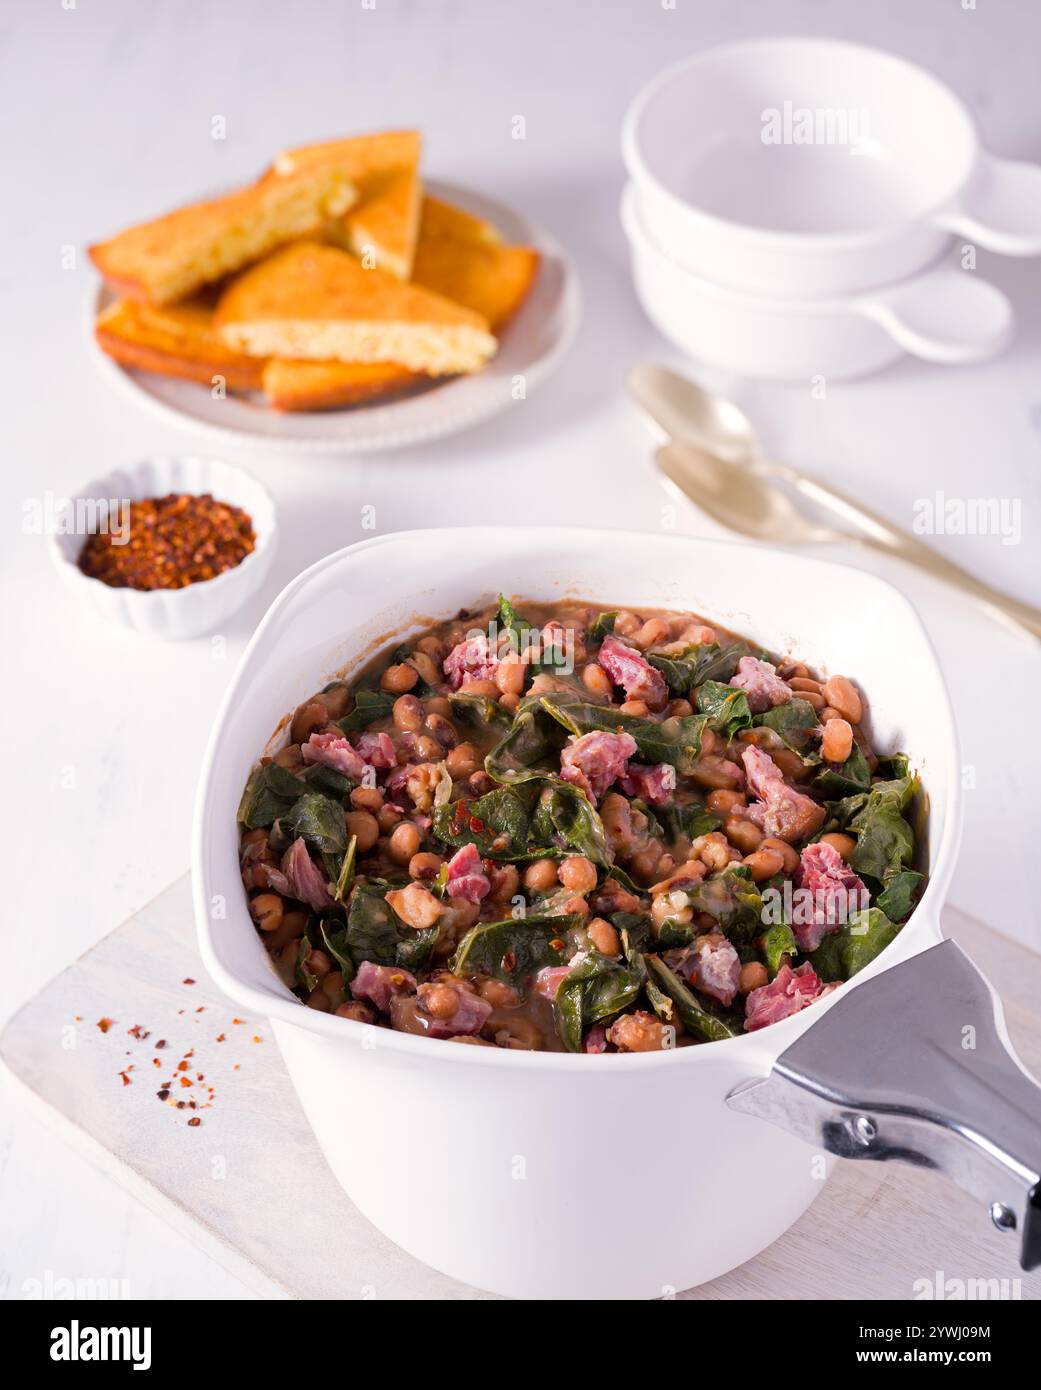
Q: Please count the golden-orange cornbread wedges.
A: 7